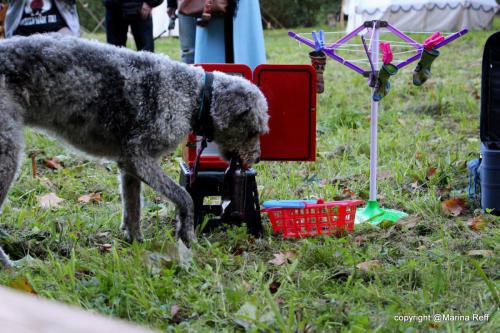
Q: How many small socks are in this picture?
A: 3